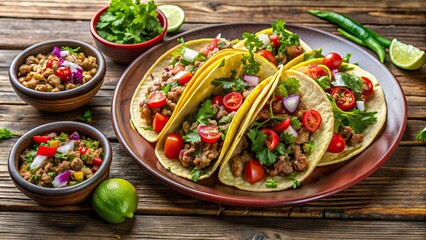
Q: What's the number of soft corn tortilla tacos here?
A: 5